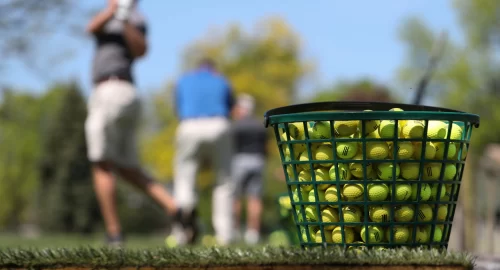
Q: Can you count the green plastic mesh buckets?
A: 1